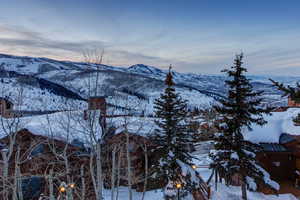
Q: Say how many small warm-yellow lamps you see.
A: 4